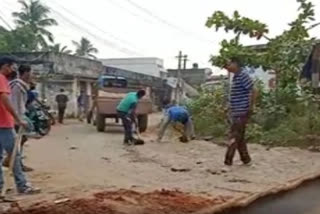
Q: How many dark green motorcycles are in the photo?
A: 1